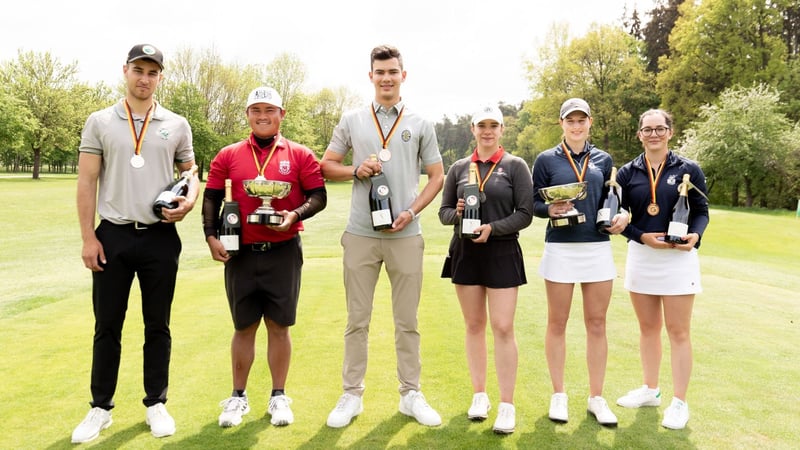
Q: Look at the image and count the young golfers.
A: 6